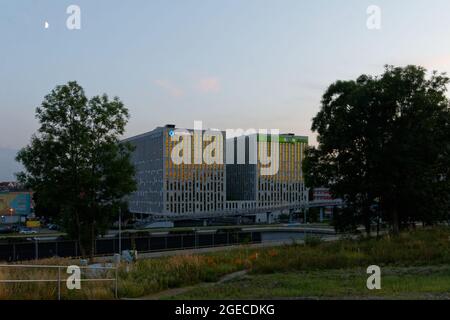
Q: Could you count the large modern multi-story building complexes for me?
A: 2